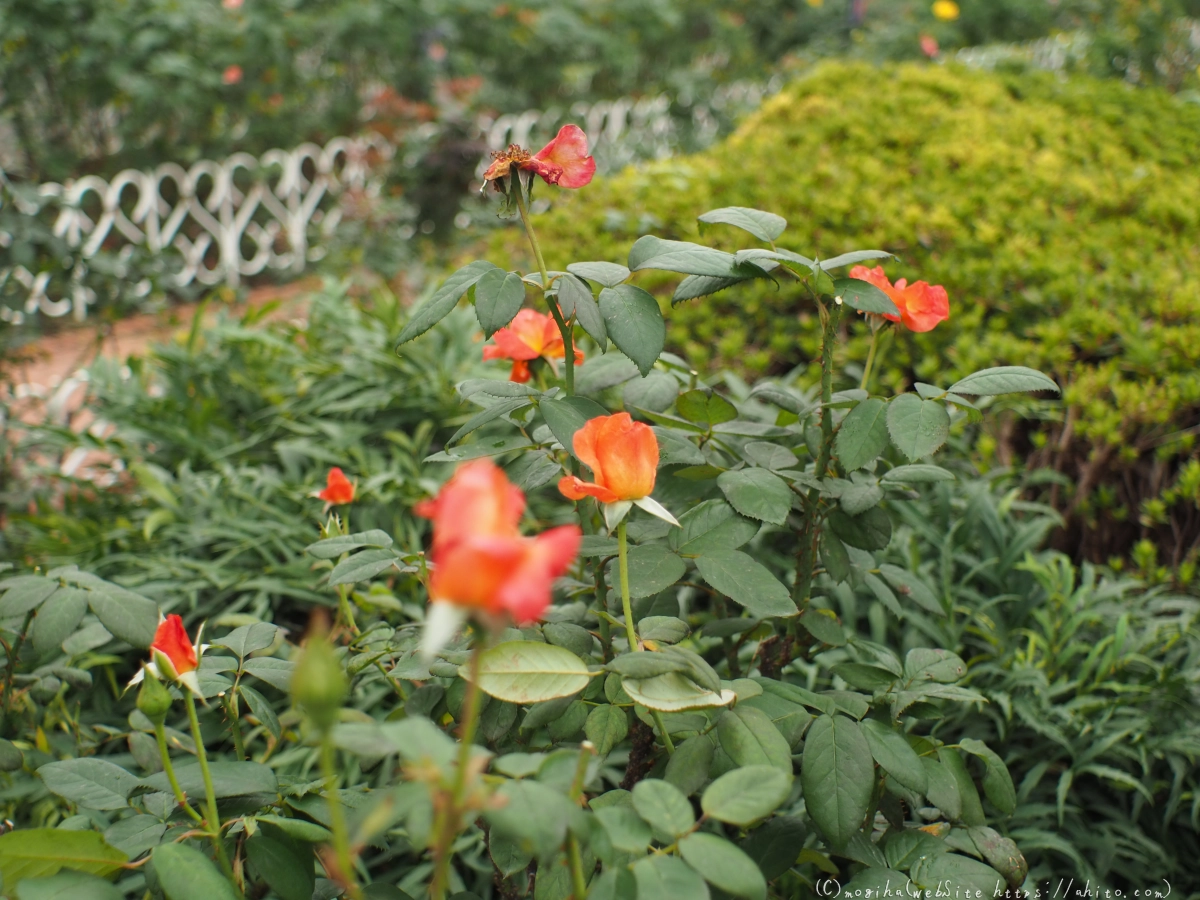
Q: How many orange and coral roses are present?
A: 7